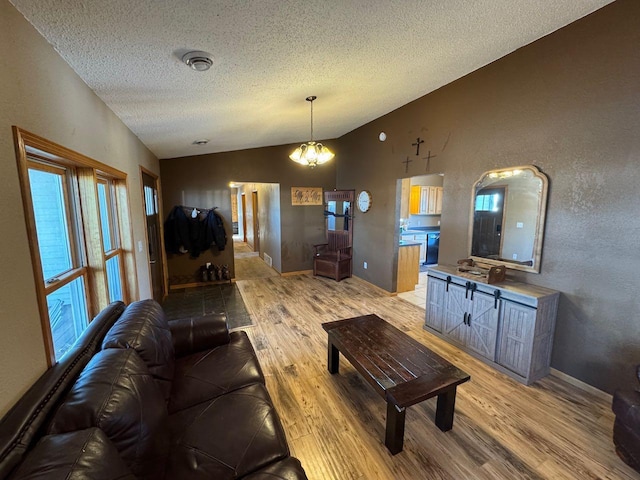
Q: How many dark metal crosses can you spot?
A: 3